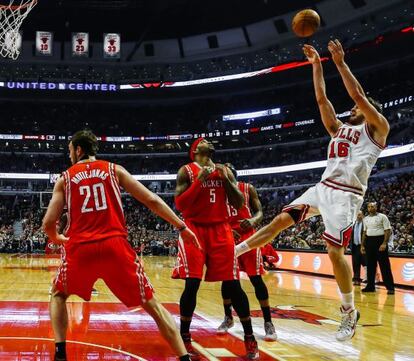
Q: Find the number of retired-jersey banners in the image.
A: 3